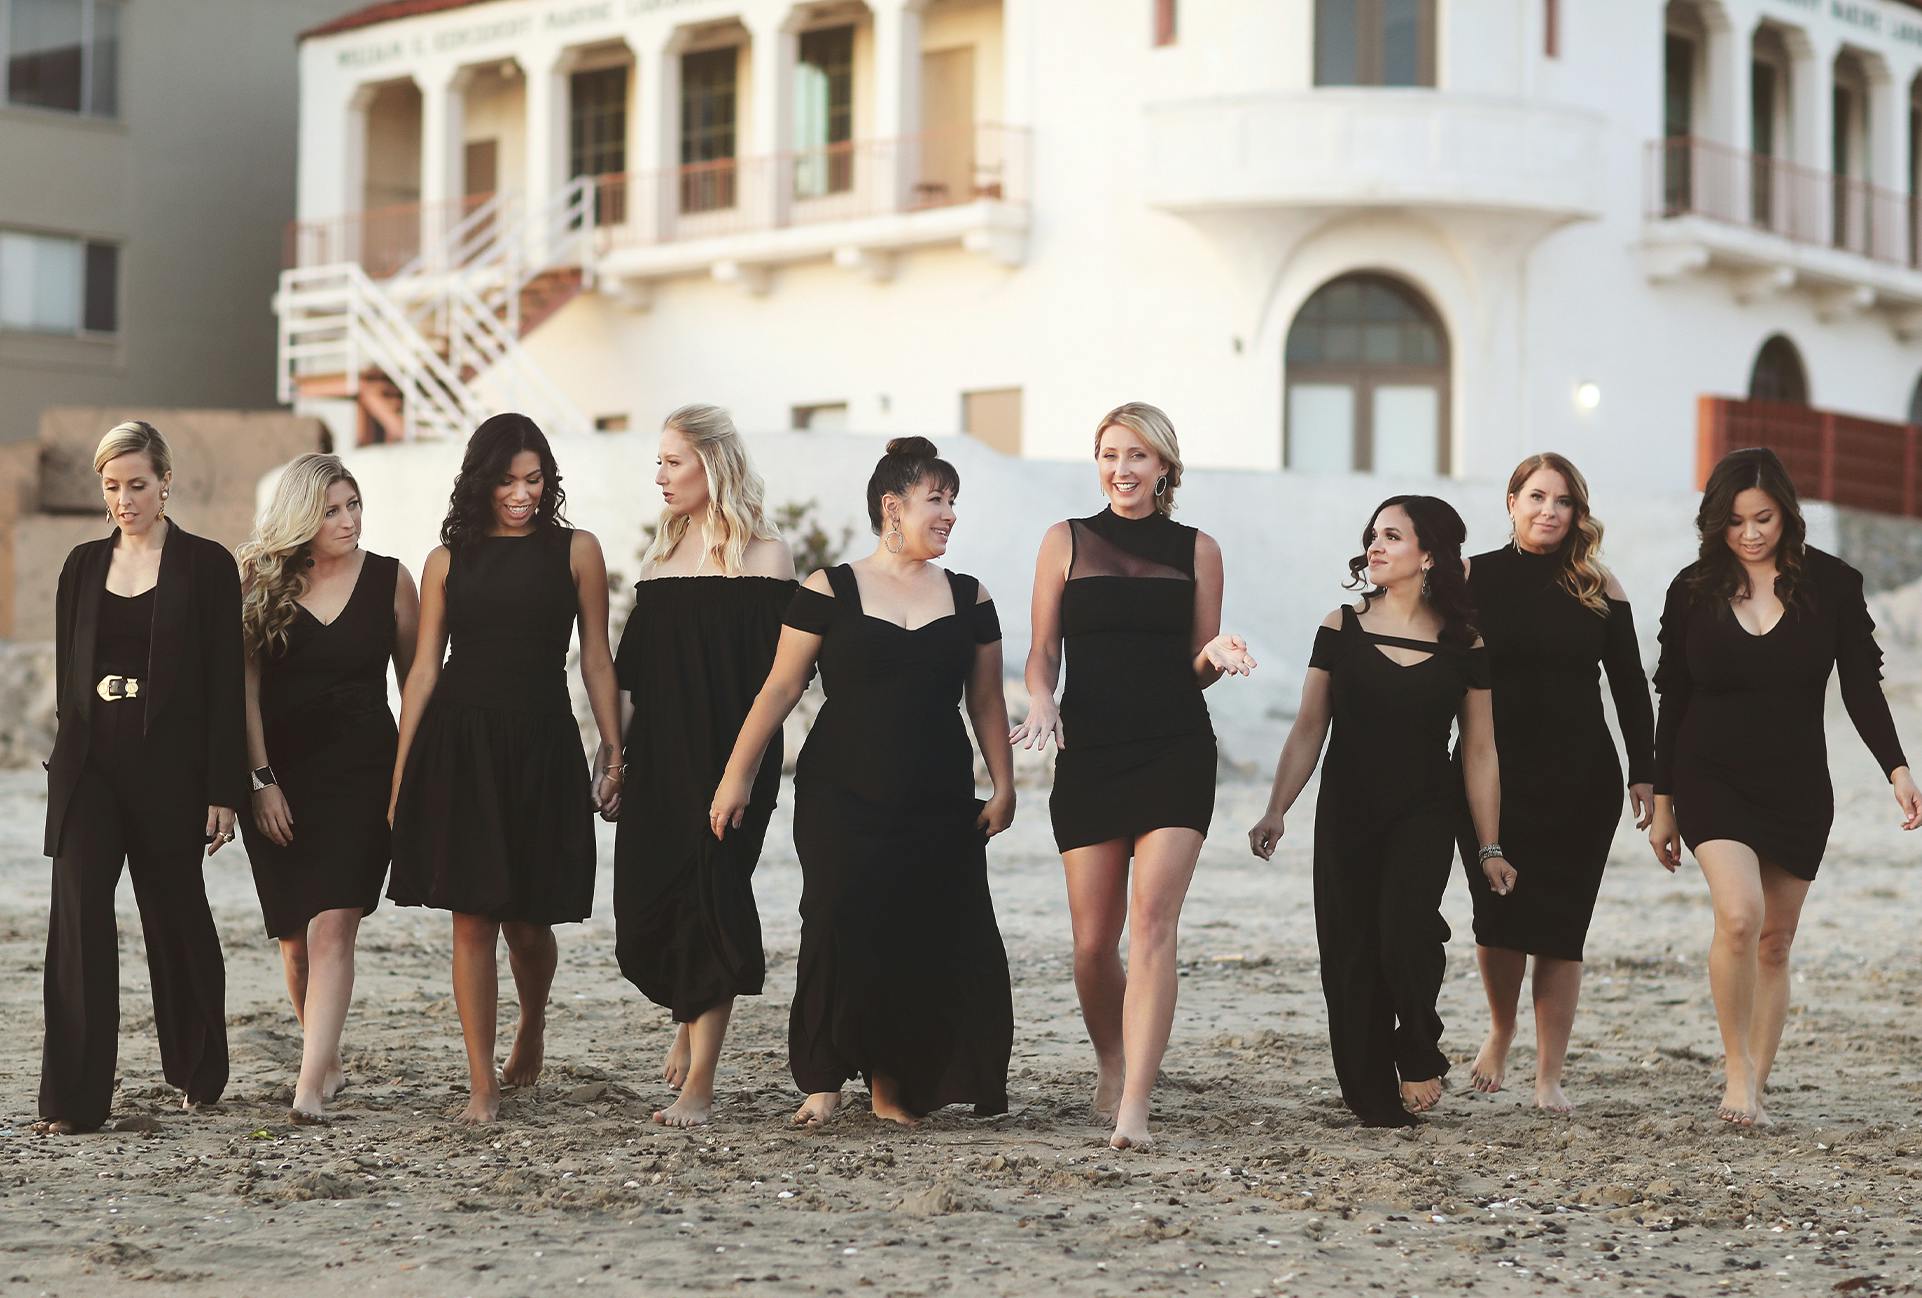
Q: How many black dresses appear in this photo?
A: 7